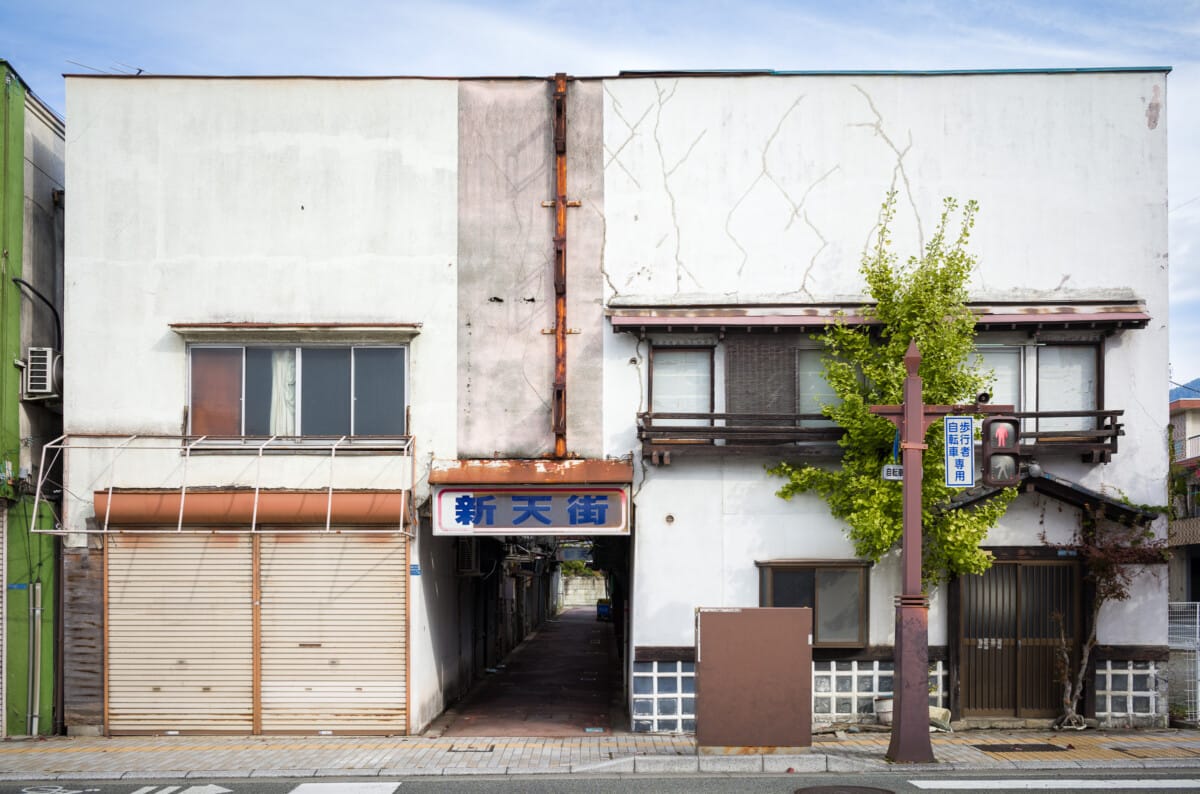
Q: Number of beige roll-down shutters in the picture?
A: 2